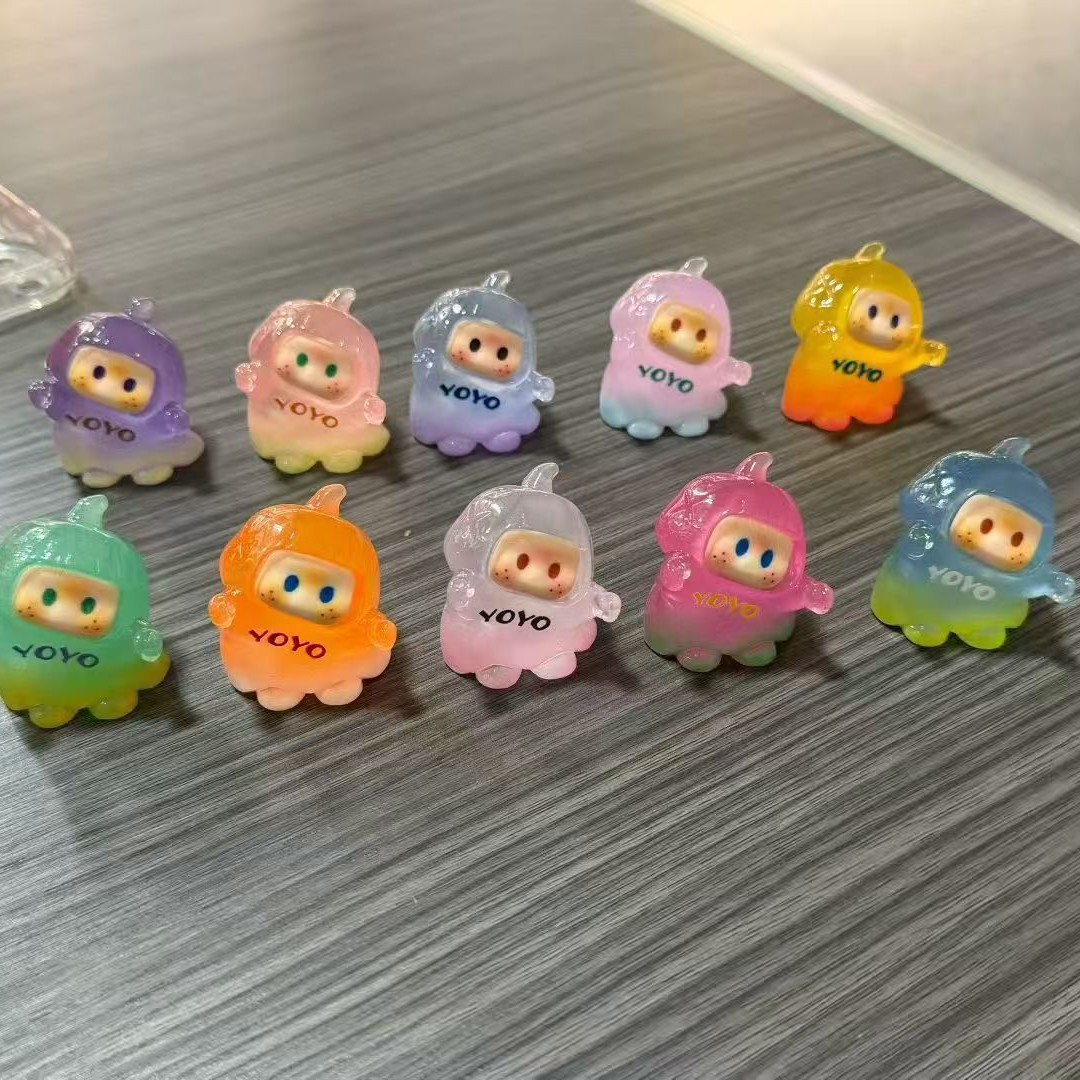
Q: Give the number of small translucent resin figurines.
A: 10